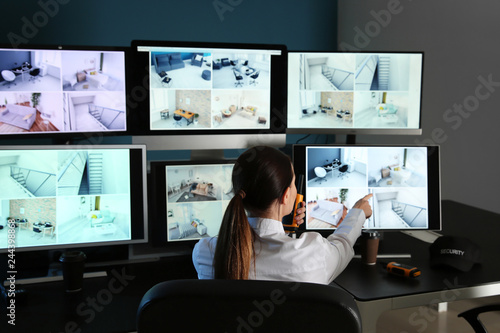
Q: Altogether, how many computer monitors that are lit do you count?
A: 6